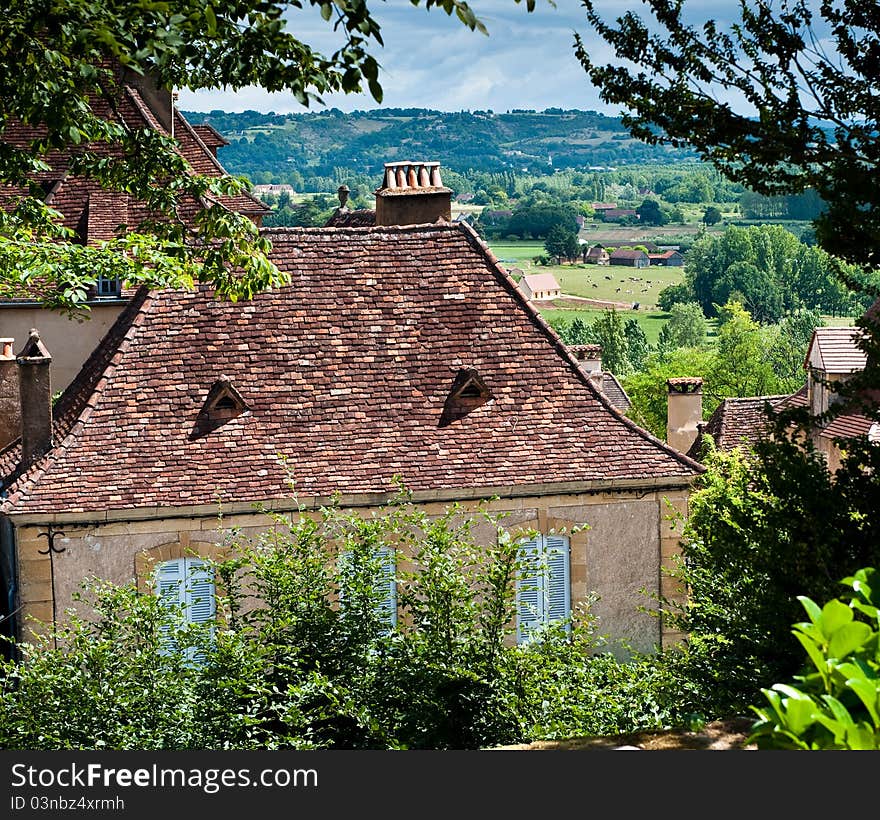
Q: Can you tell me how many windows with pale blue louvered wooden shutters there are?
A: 3